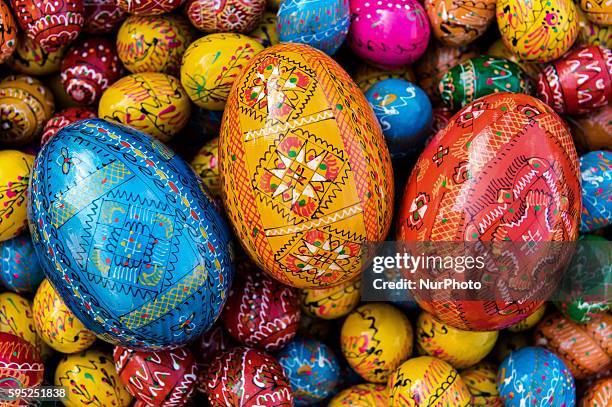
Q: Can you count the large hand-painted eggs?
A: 3